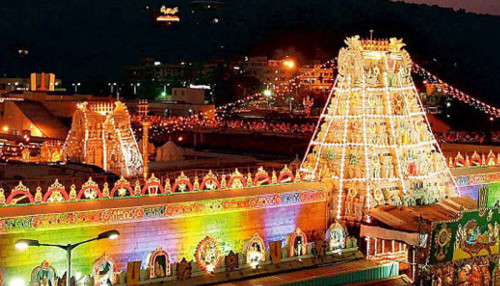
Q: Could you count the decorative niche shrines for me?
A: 7